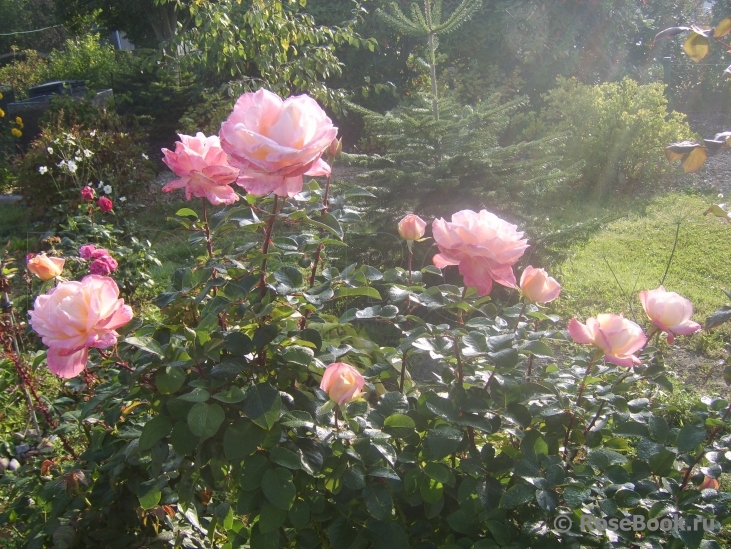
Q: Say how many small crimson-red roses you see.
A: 2